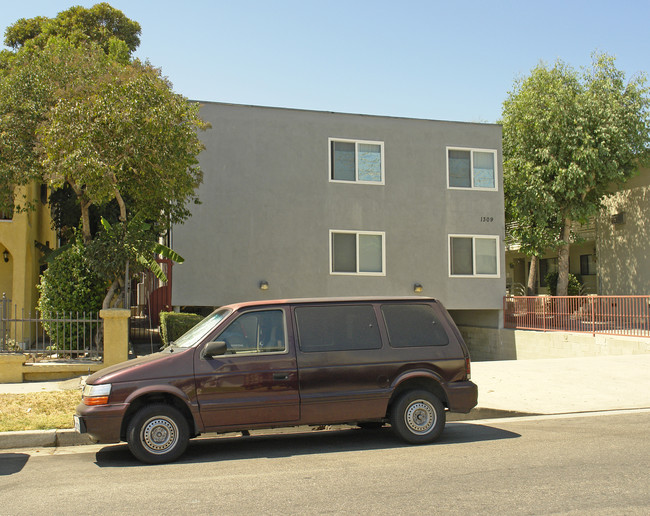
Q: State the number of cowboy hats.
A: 0